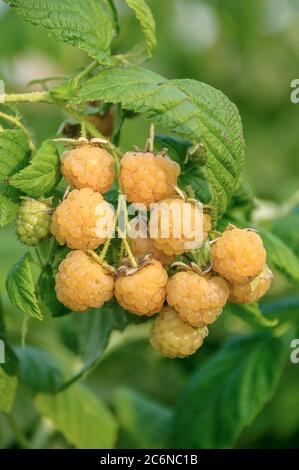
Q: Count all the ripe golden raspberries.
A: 11